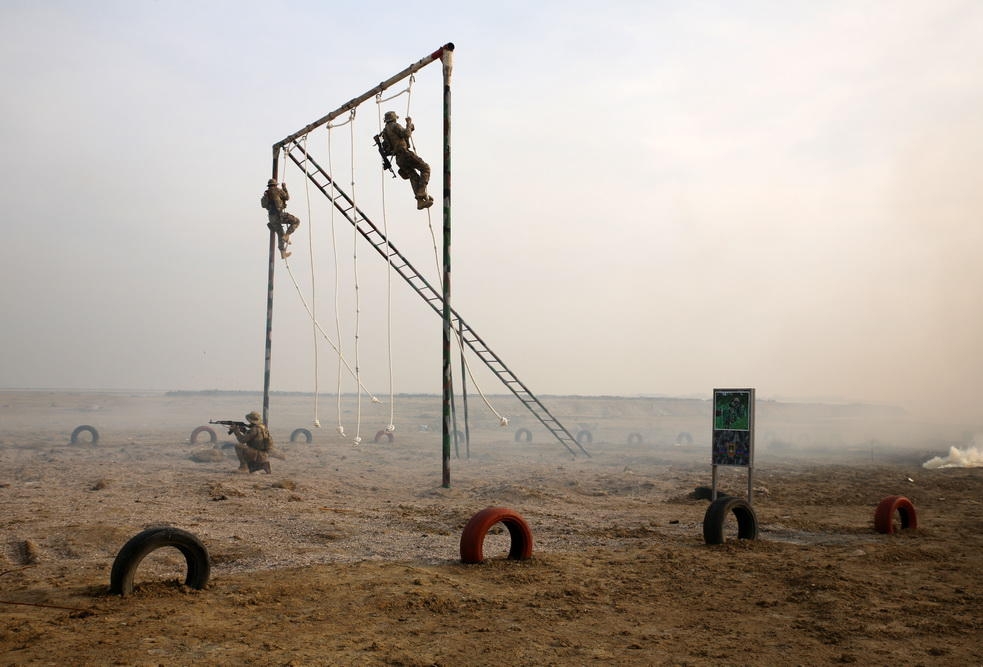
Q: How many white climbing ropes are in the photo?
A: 6